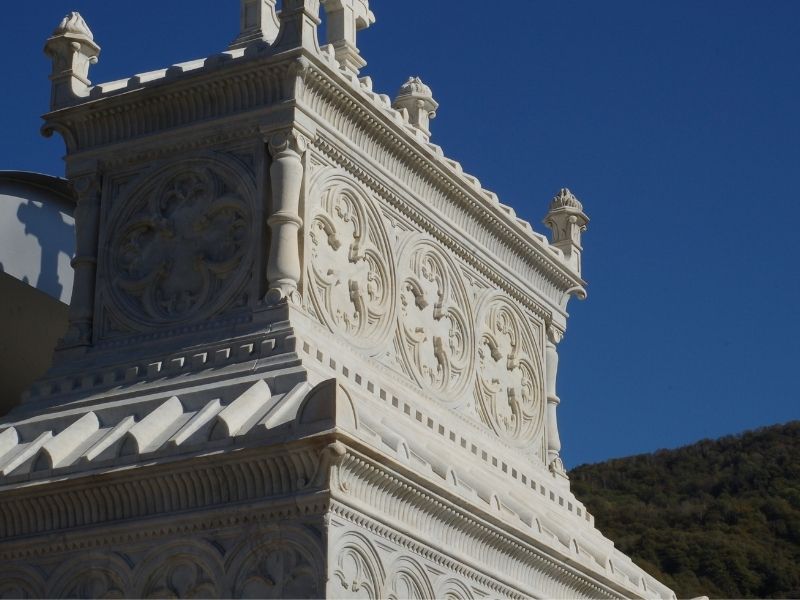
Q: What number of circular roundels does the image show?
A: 4